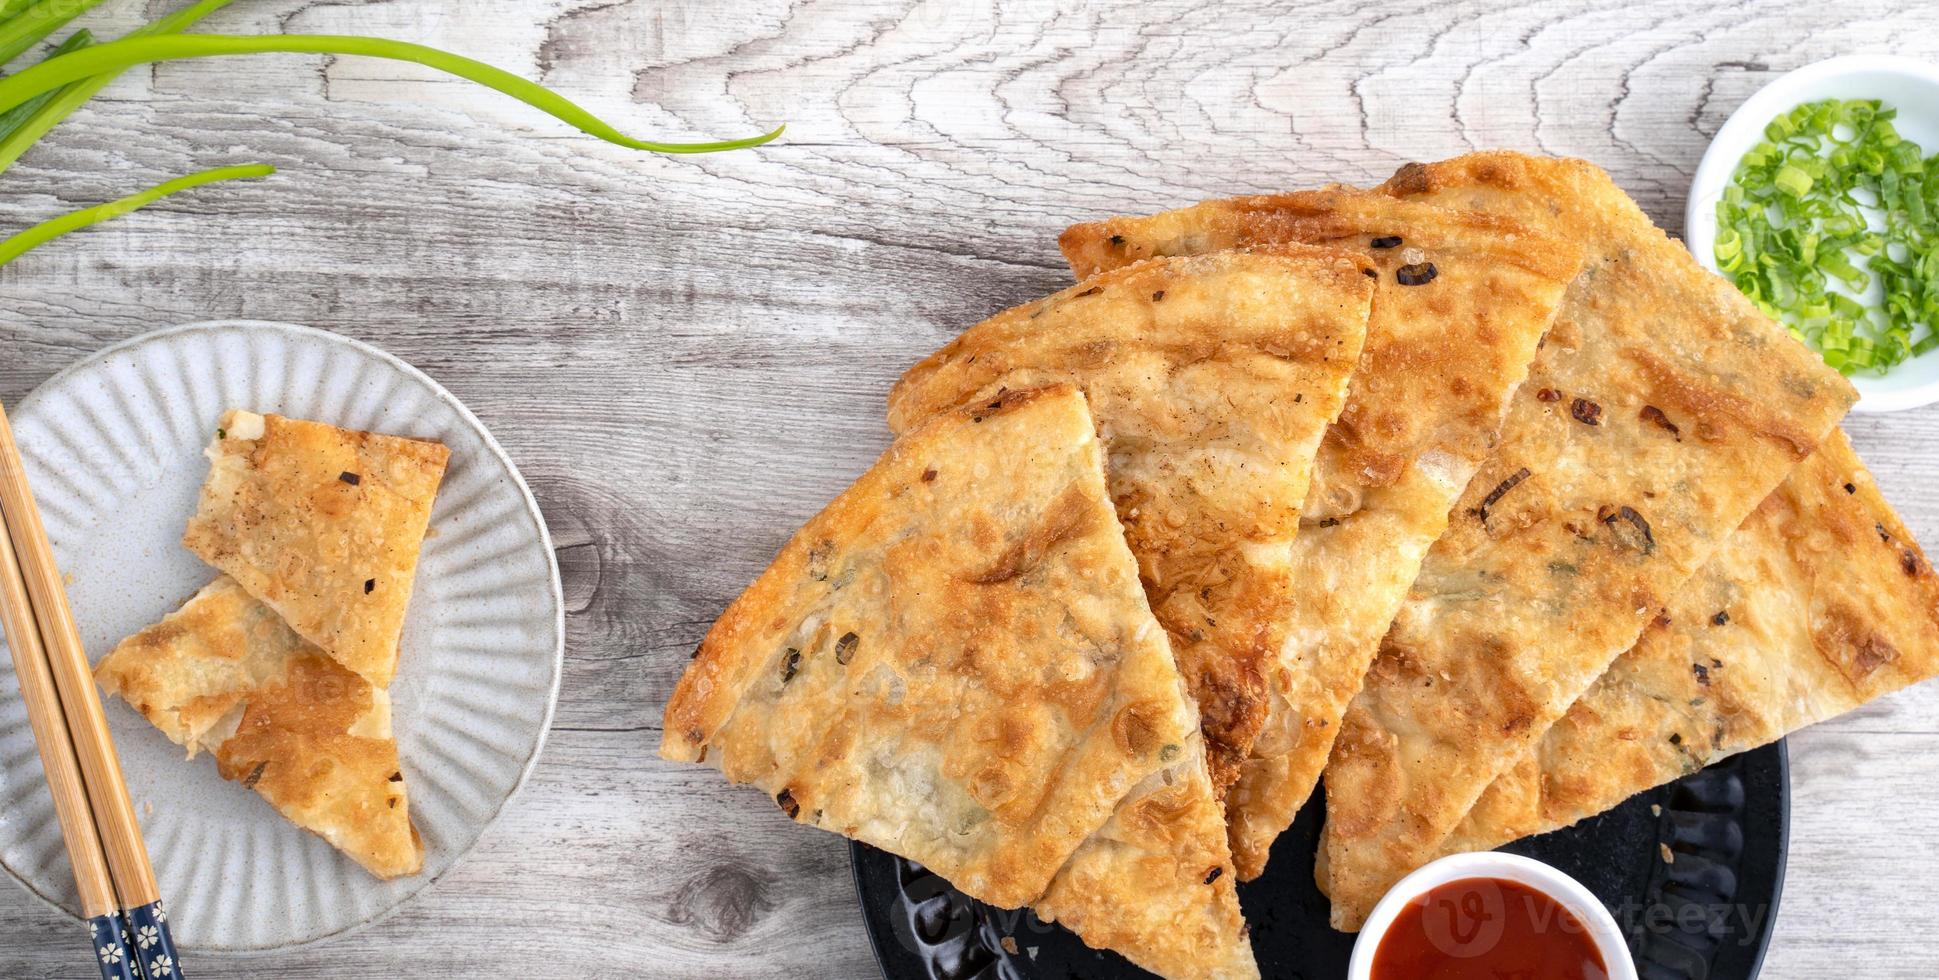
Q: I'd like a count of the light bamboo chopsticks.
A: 2